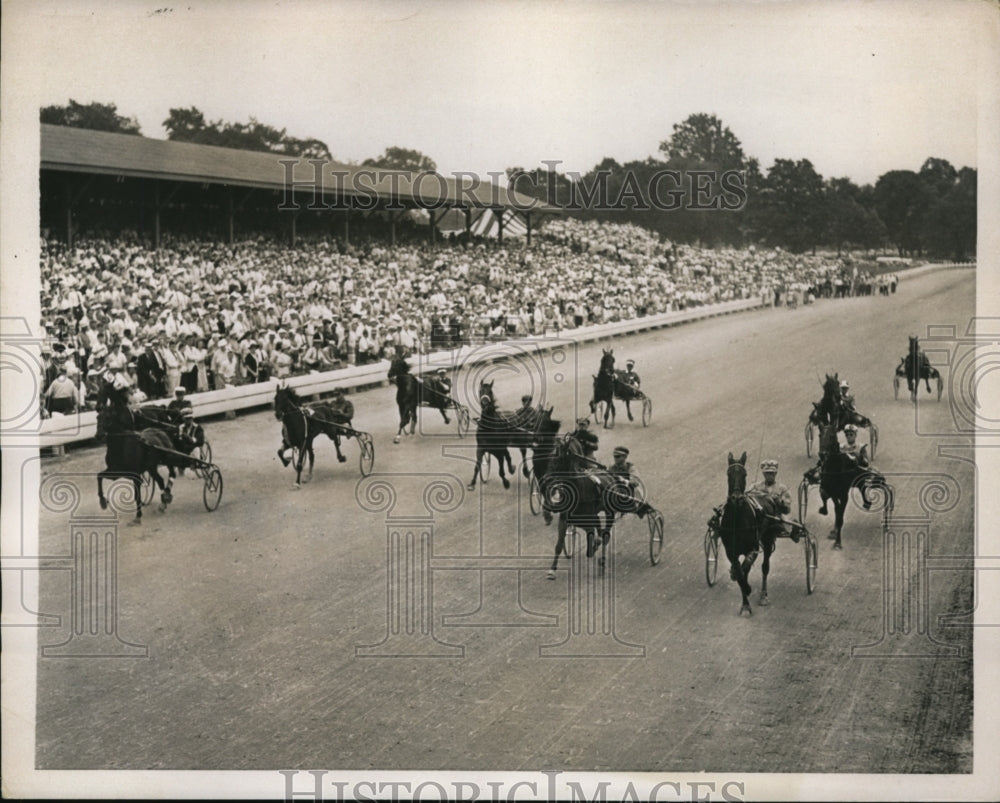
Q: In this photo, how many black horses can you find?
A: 12